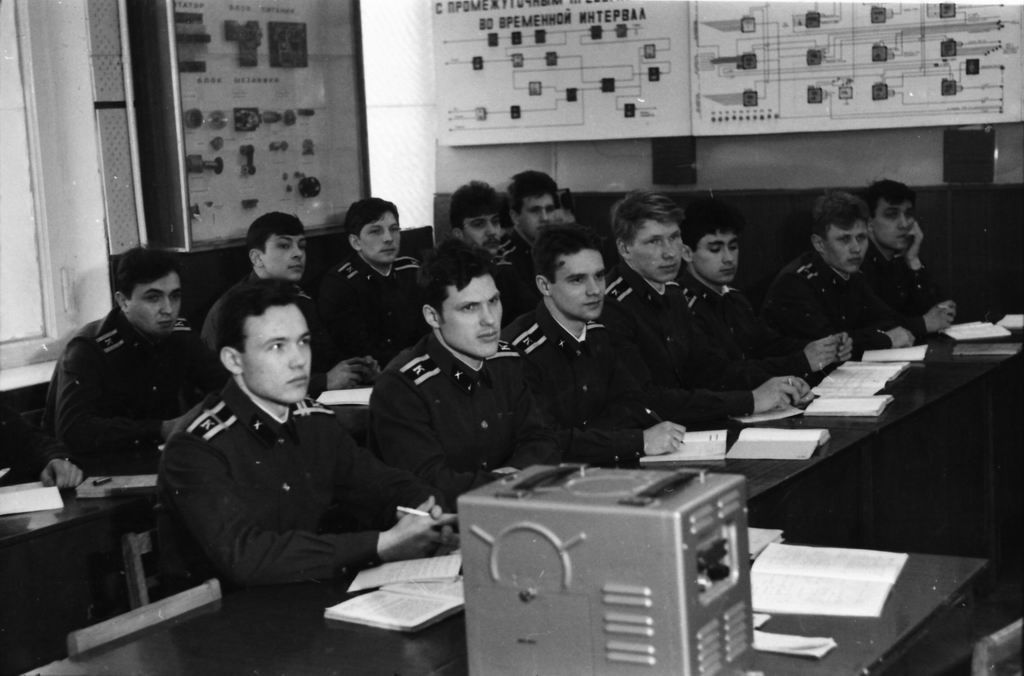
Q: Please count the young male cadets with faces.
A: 12